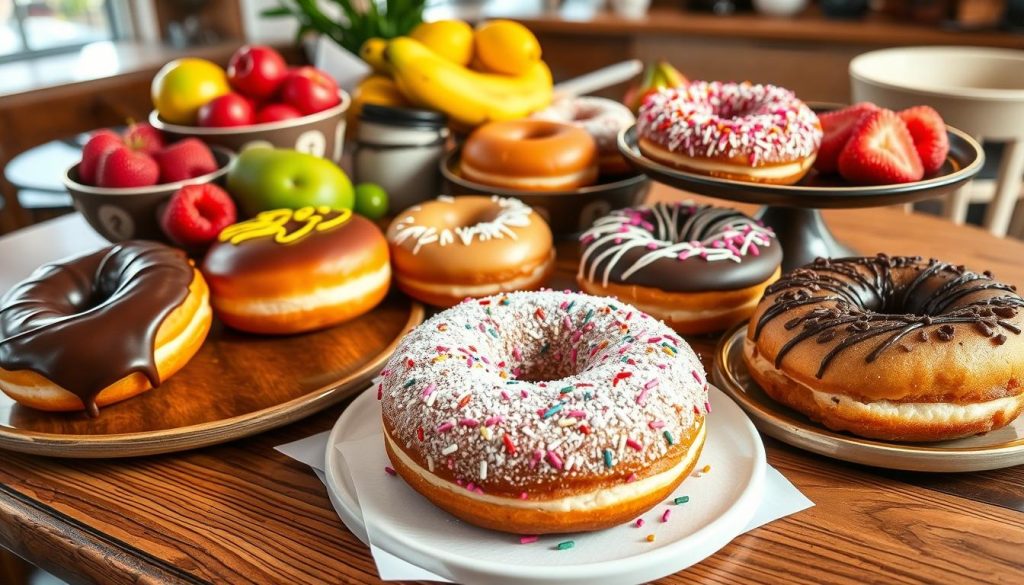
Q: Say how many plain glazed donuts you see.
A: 1